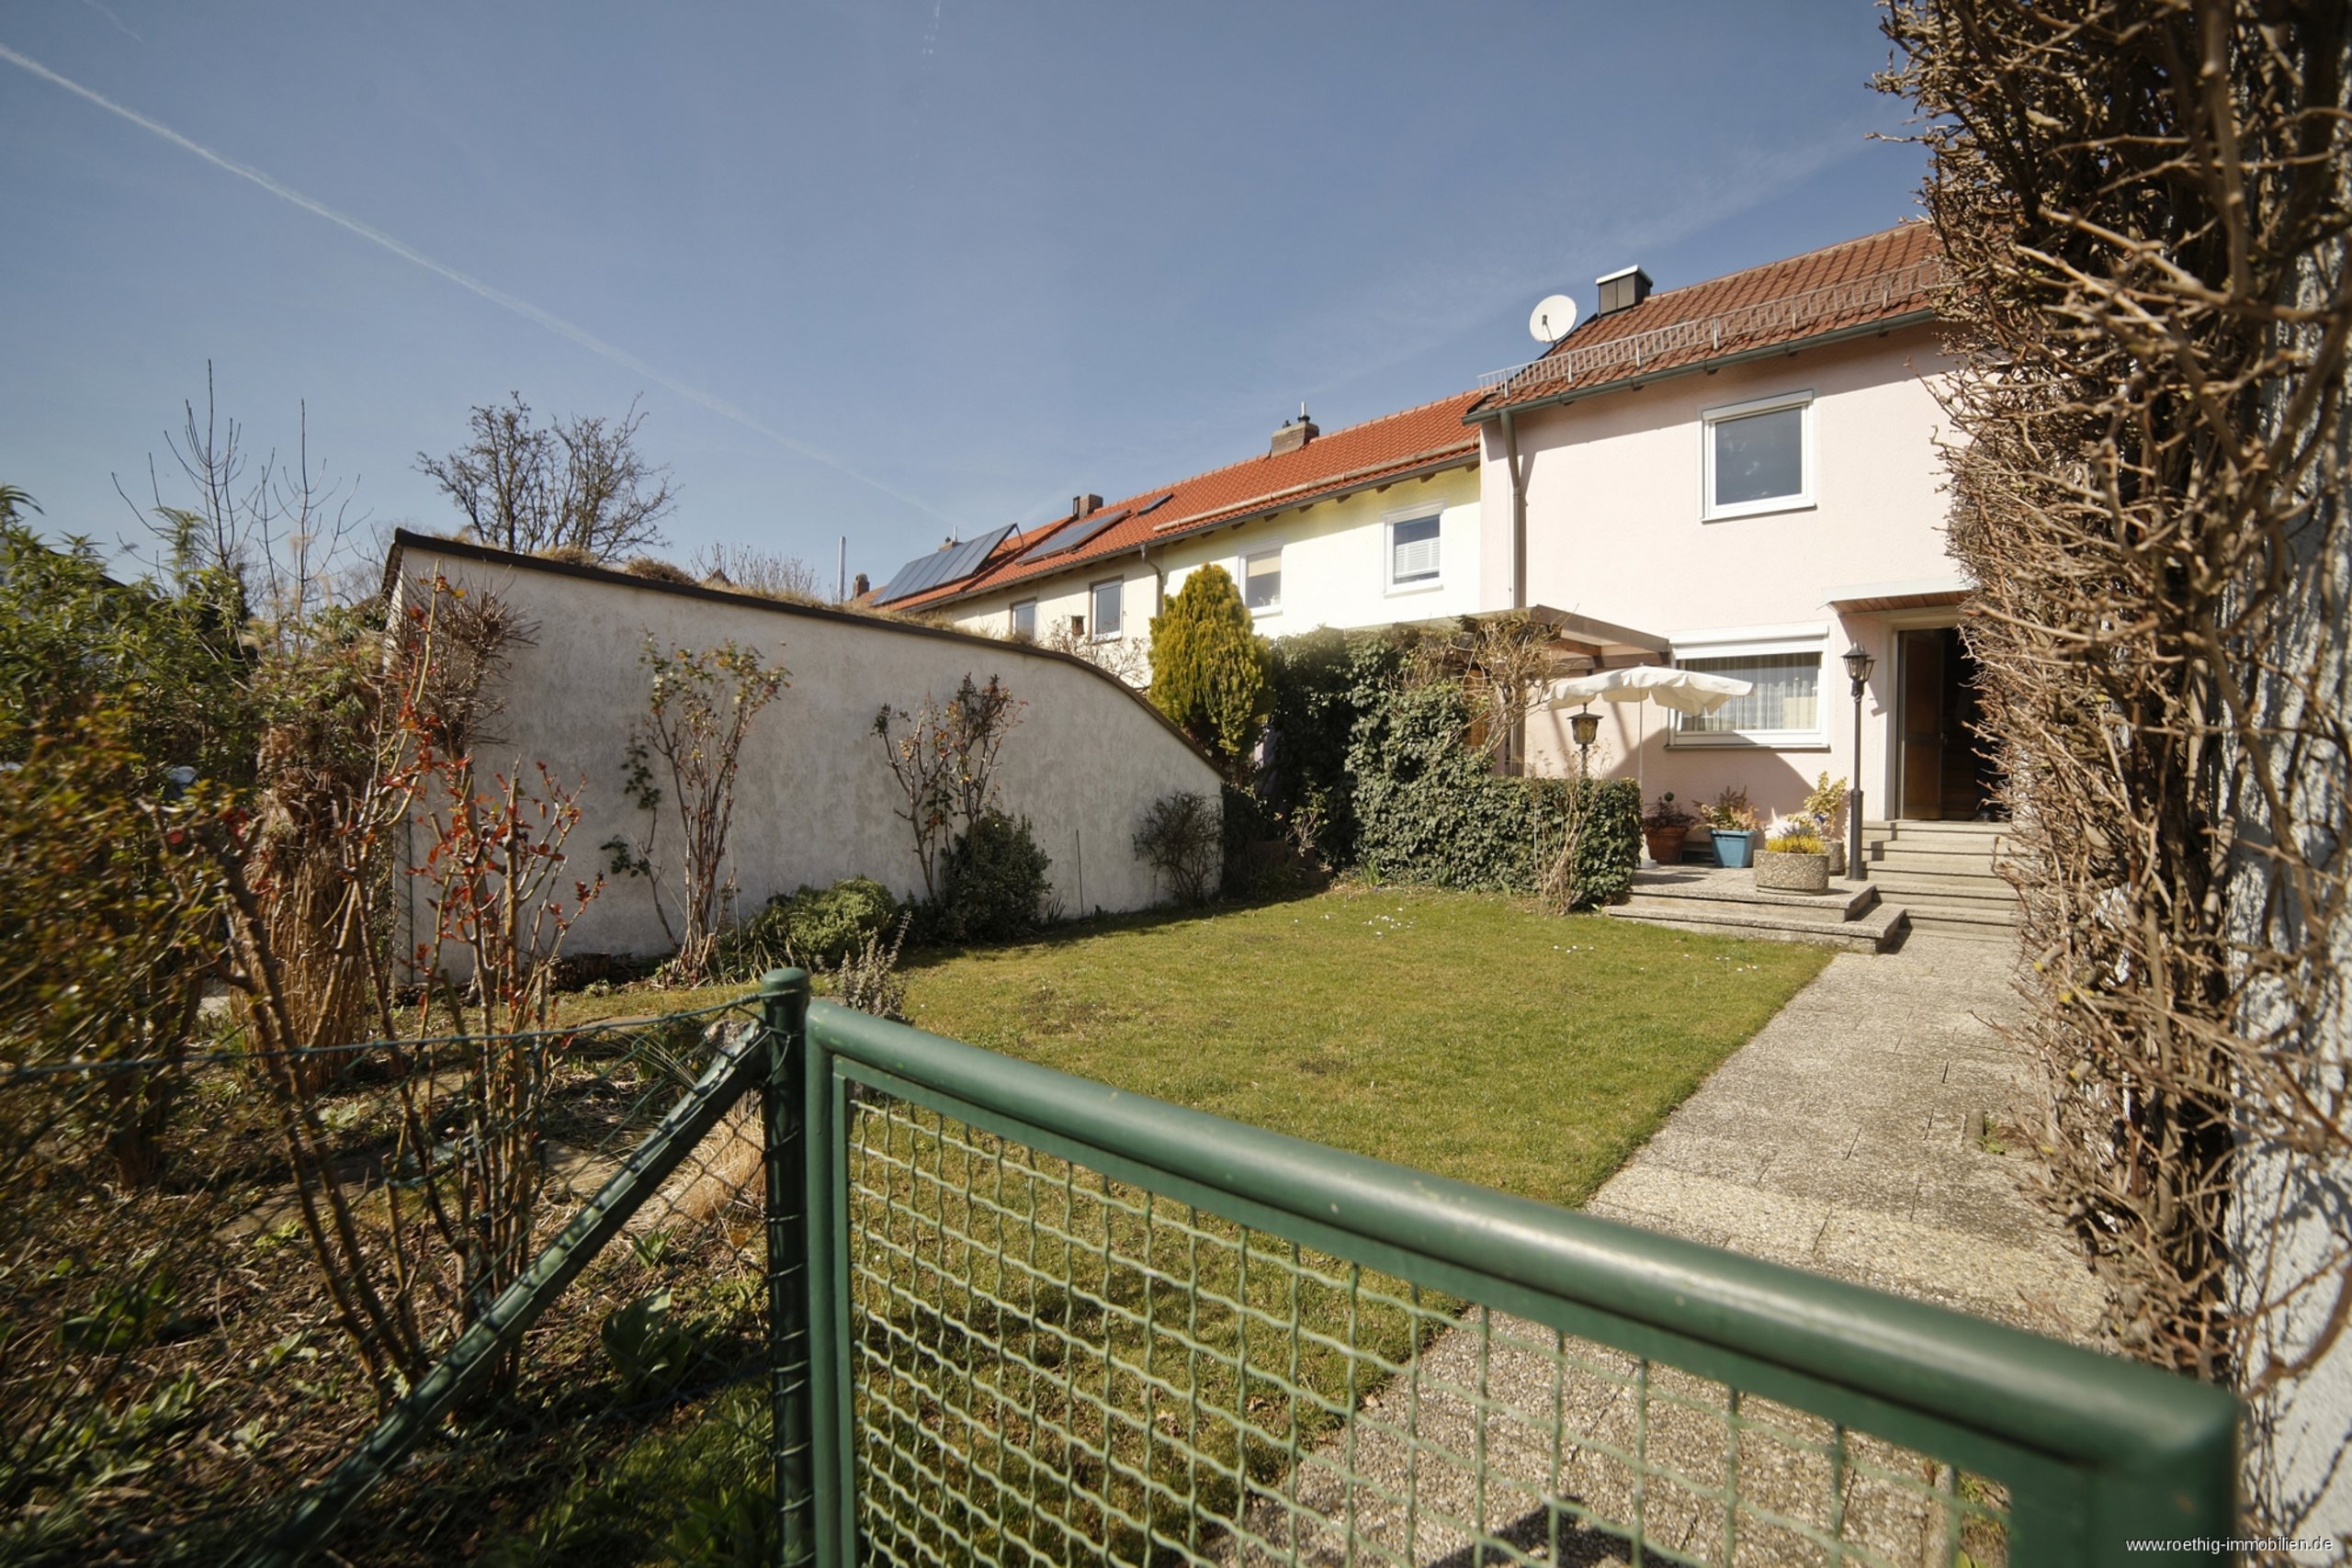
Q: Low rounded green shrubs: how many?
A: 2